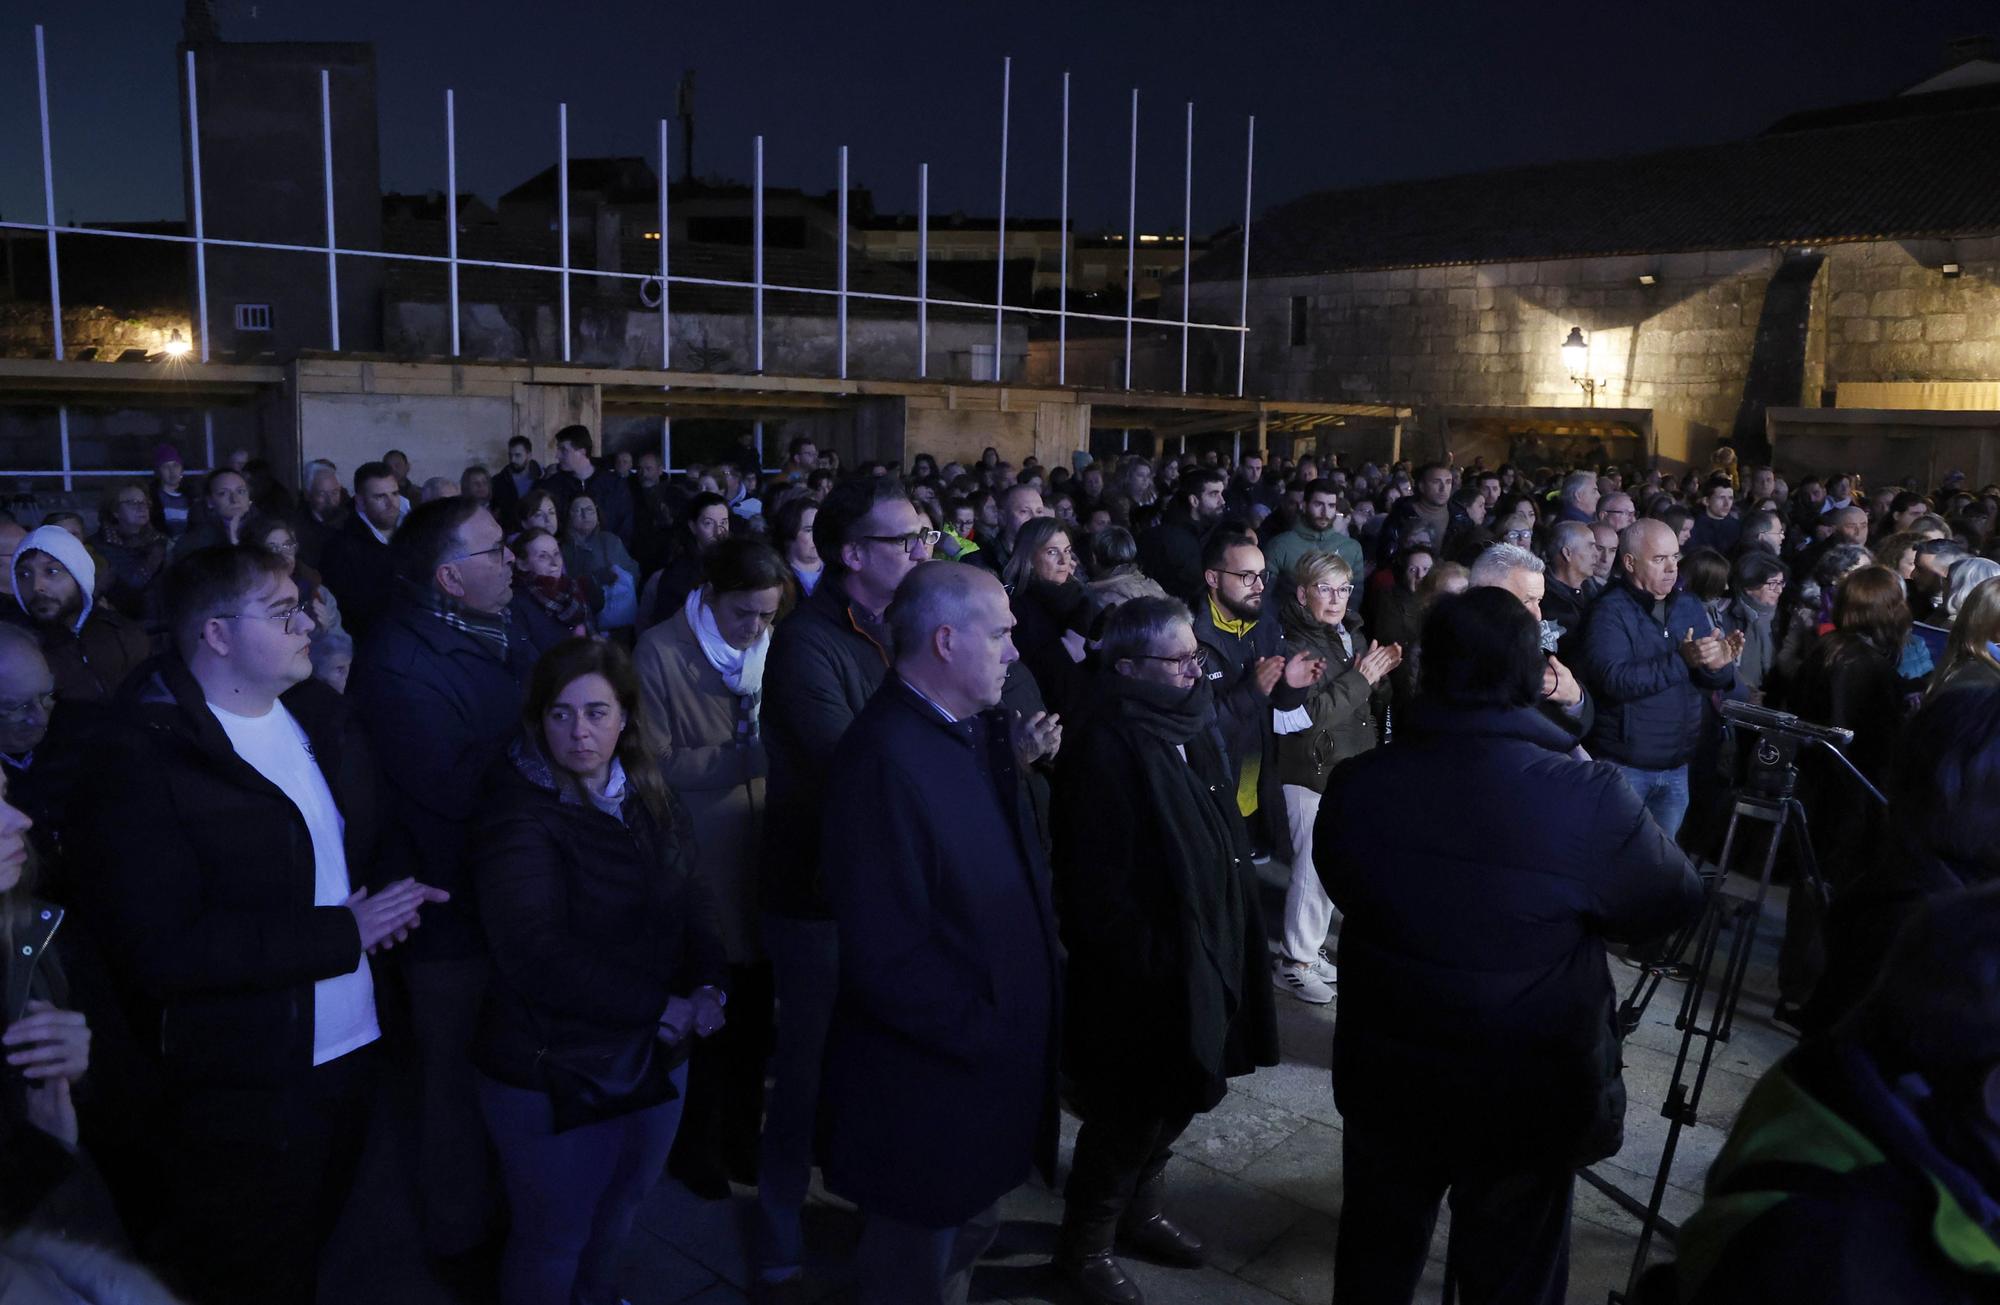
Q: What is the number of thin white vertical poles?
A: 14